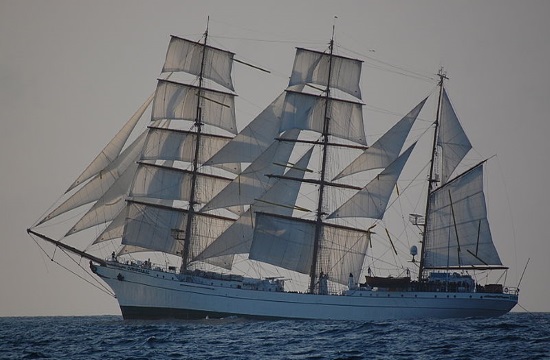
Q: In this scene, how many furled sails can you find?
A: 2